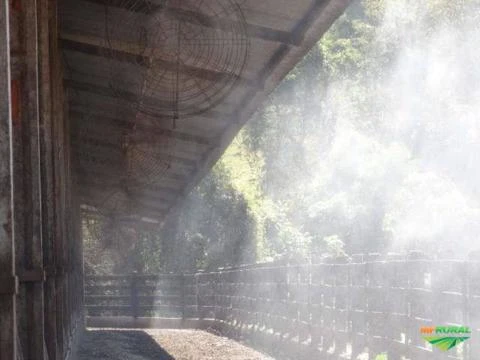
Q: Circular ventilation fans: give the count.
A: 3